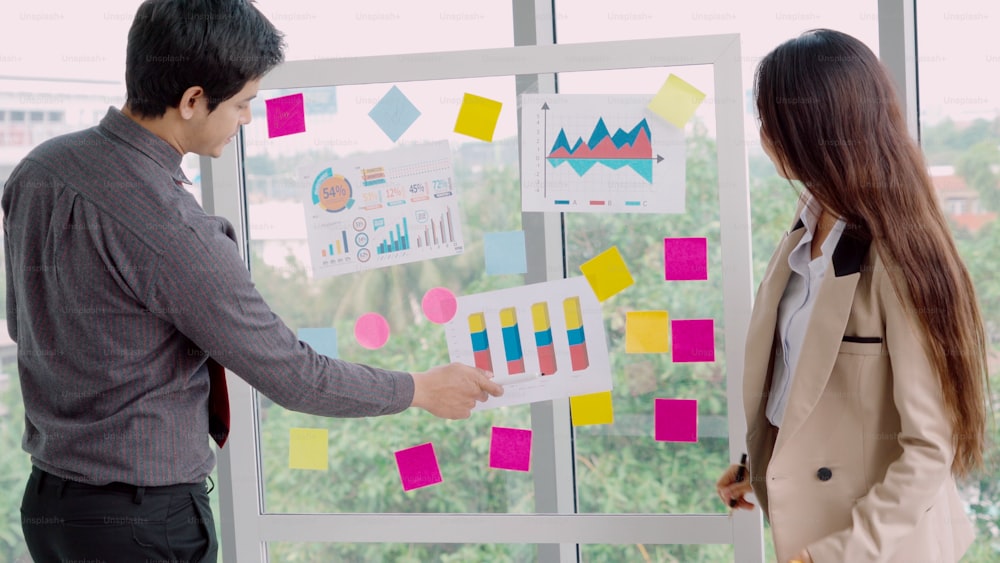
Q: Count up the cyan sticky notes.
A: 3